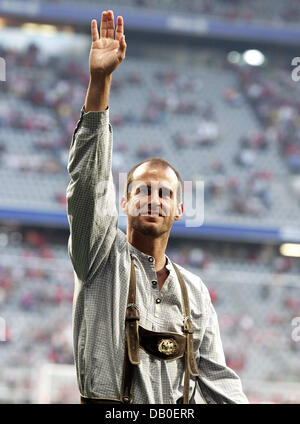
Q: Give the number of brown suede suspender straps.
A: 2